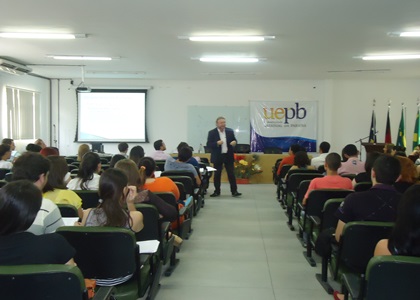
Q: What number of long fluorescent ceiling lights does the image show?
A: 6